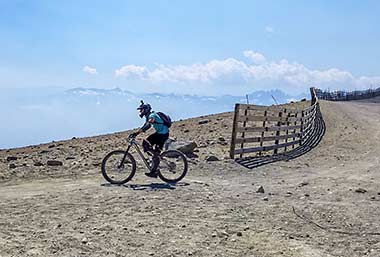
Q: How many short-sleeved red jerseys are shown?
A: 0